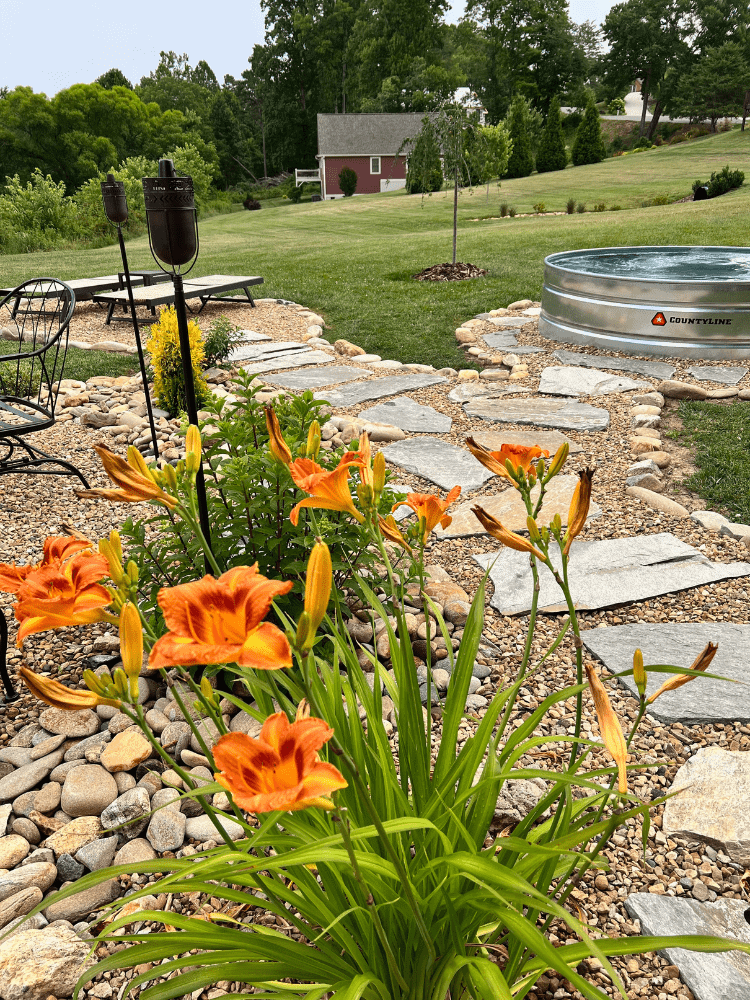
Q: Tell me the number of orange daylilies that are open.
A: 7